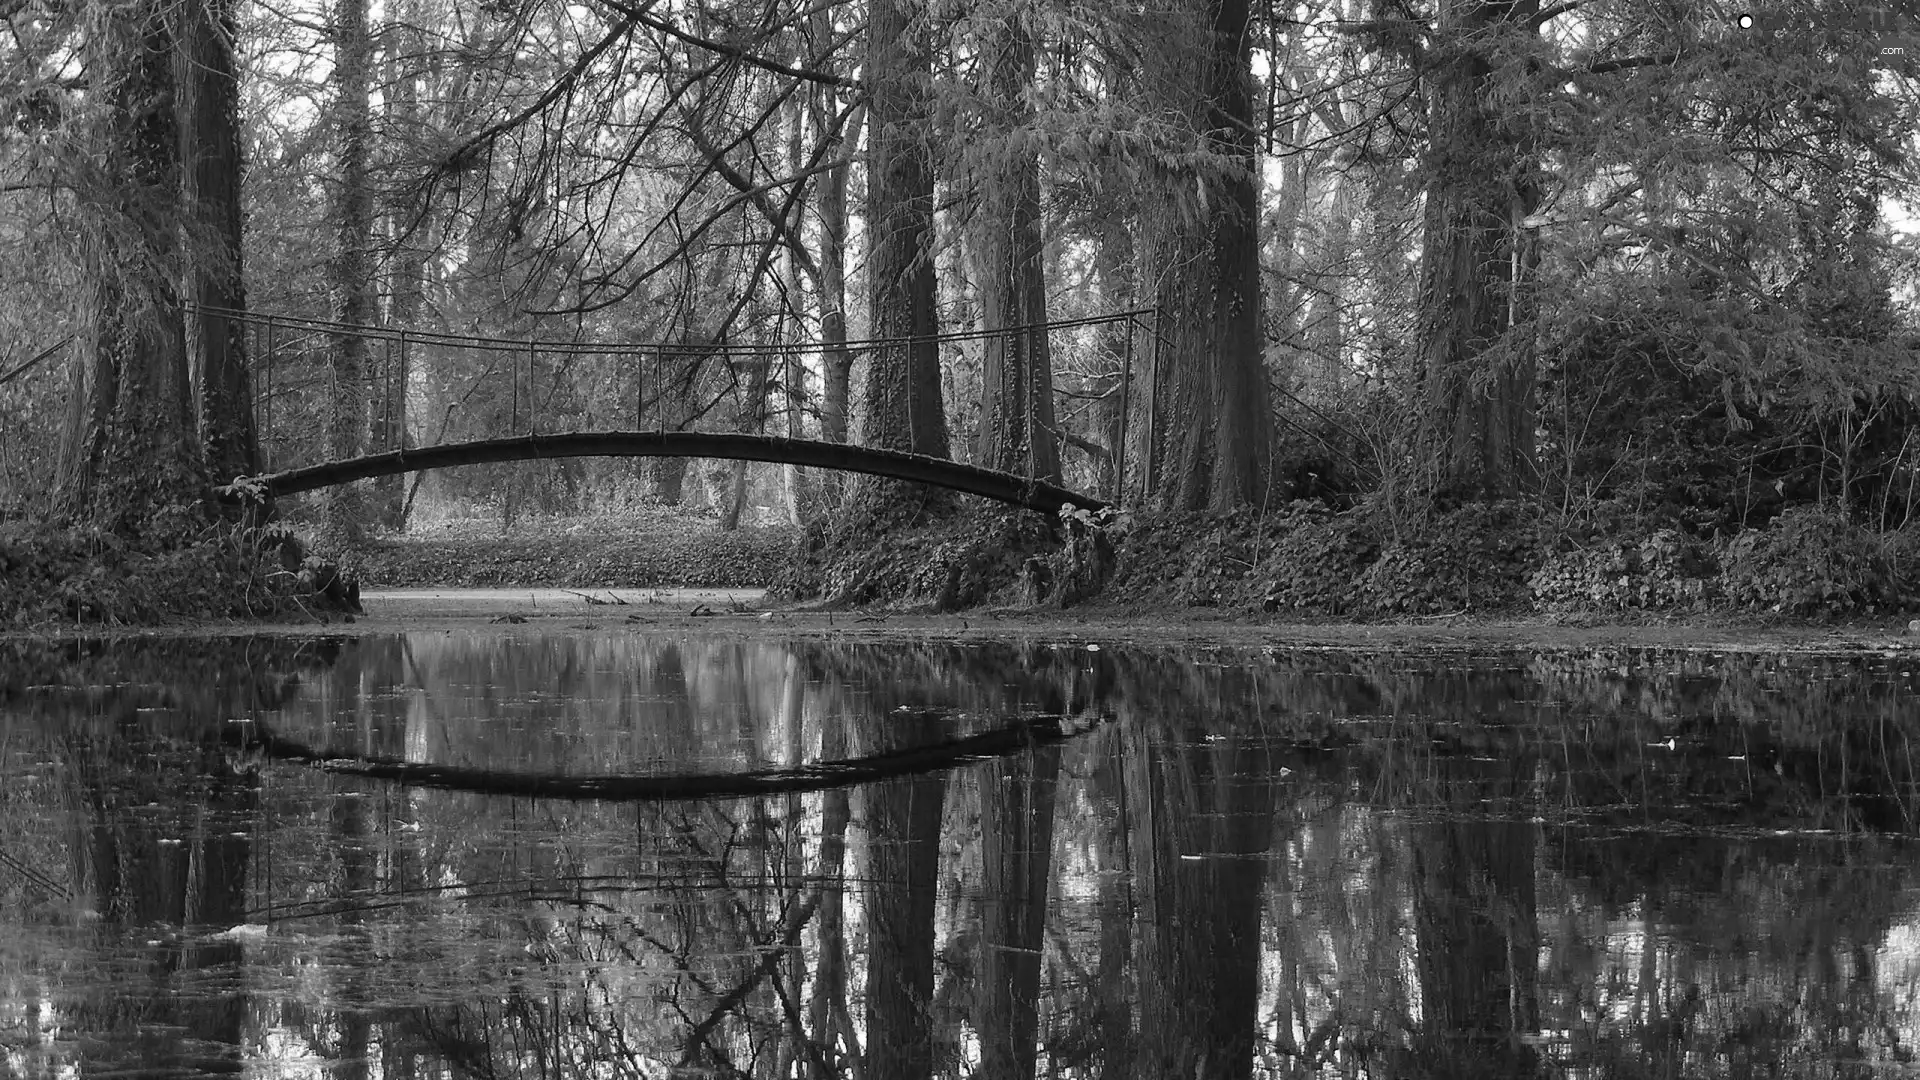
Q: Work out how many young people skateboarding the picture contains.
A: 0